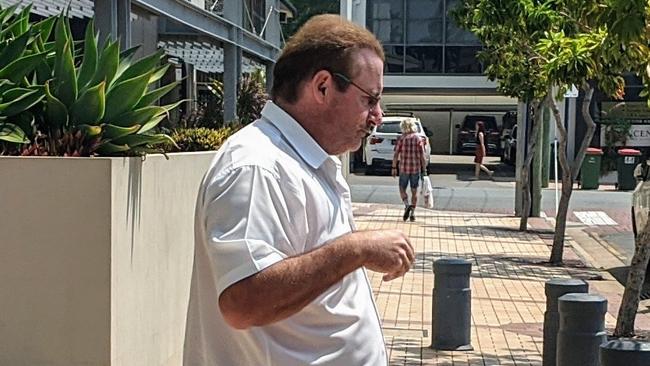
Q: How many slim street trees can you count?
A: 3